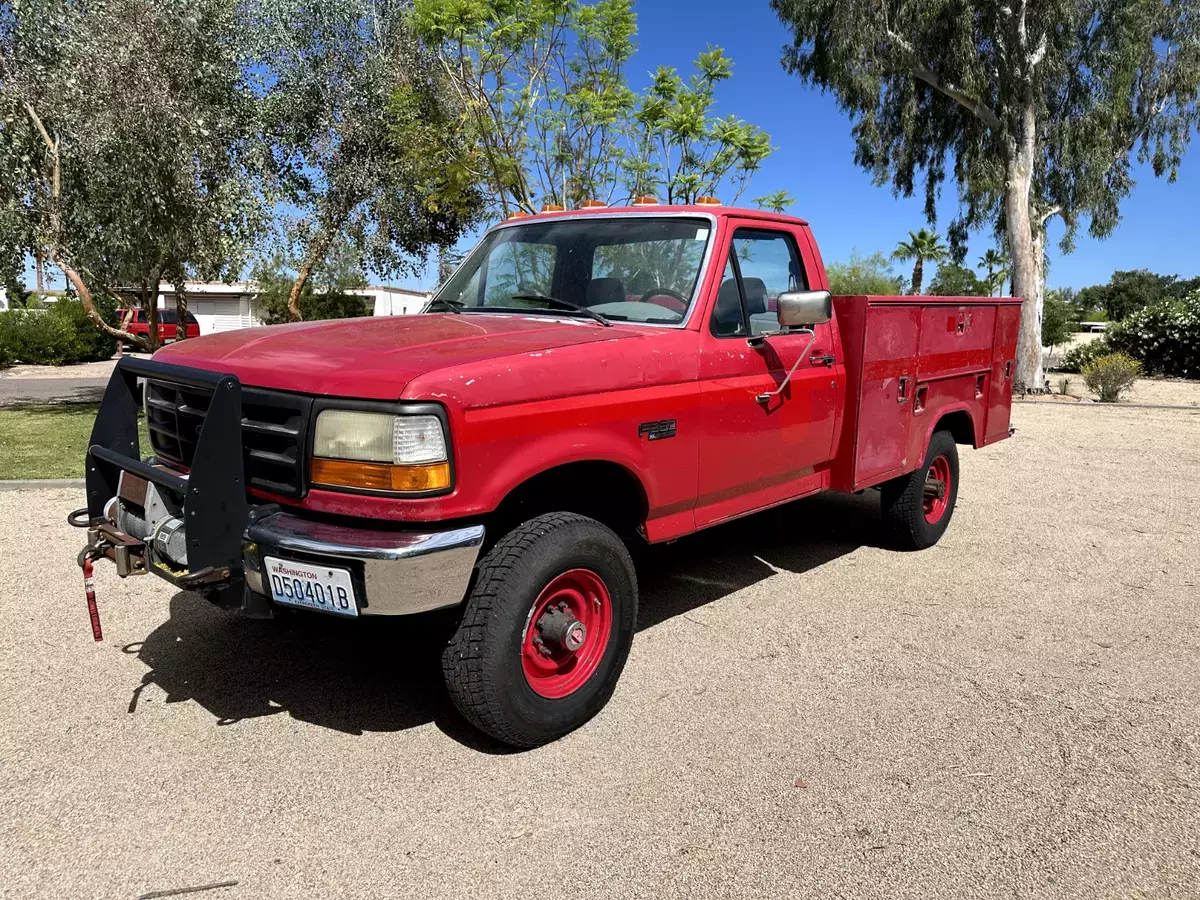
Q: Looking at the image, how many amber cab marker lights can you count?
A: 5